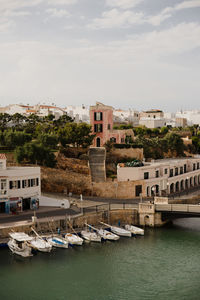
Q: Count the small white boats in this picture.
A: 8